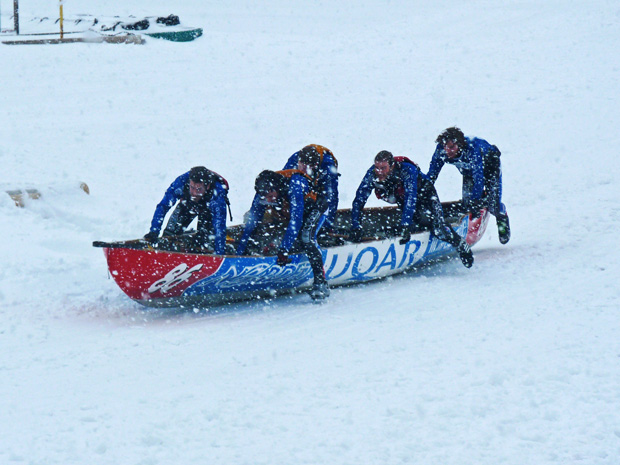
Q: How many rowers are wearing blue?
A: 5